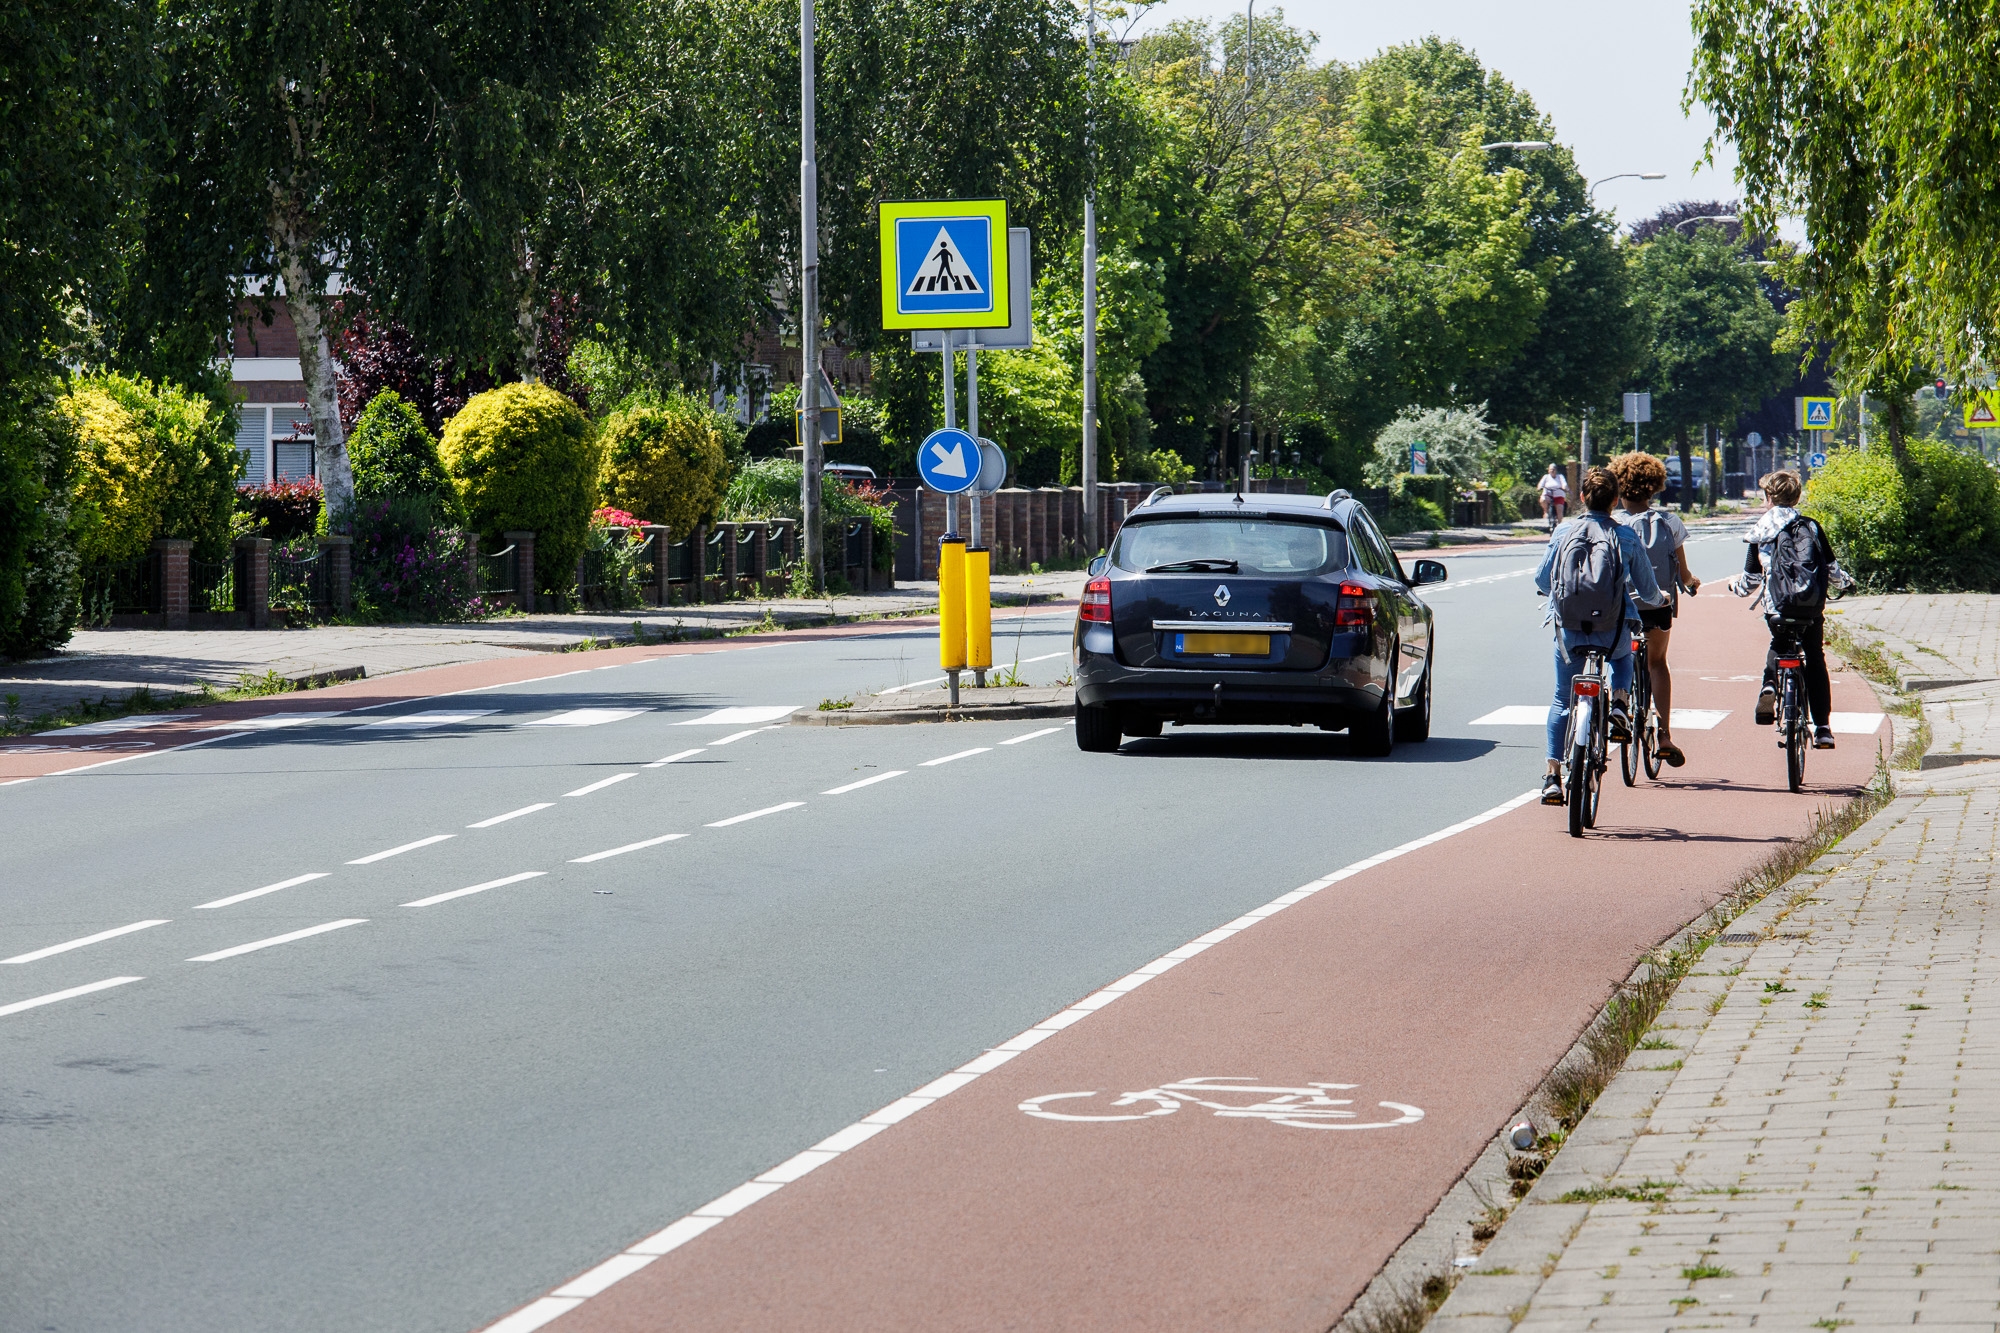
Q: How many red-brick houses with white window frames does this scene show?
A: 1